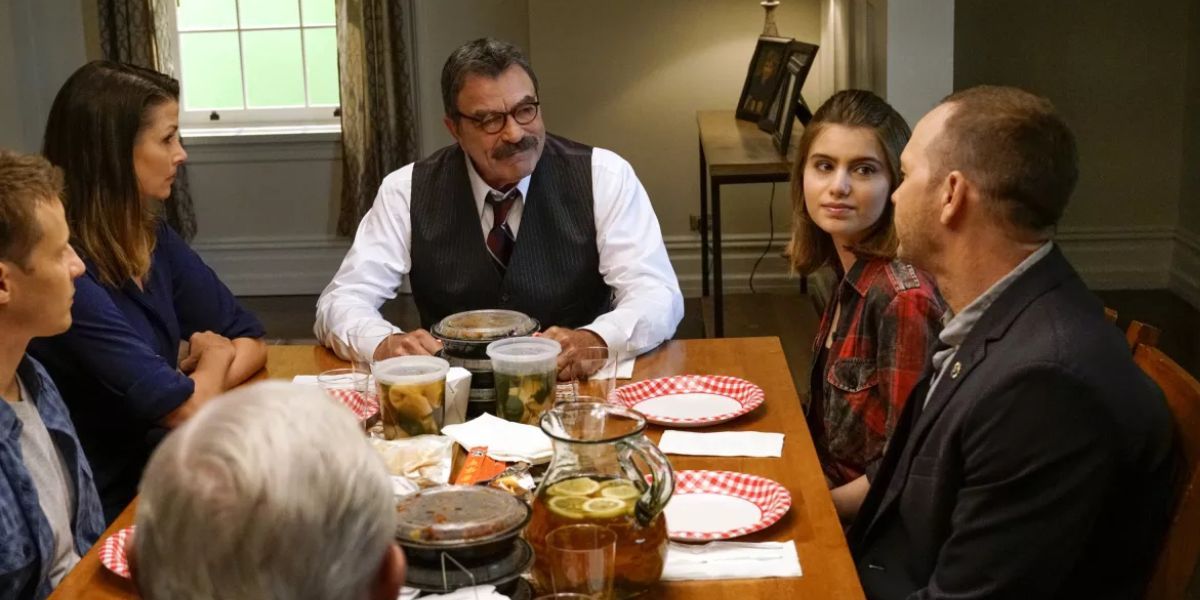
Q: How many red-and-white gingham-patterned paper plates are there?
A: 4